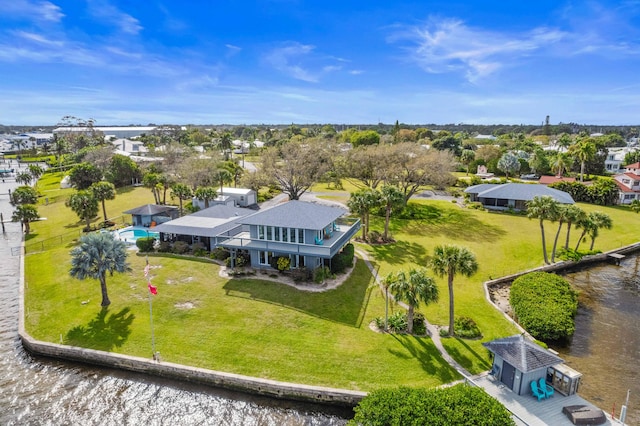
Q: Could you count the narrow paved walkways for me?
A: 1